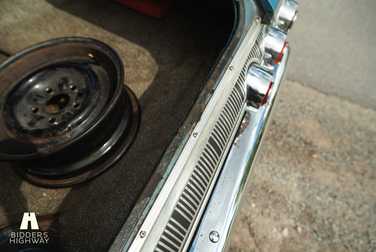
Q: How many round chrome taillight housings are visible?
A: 3